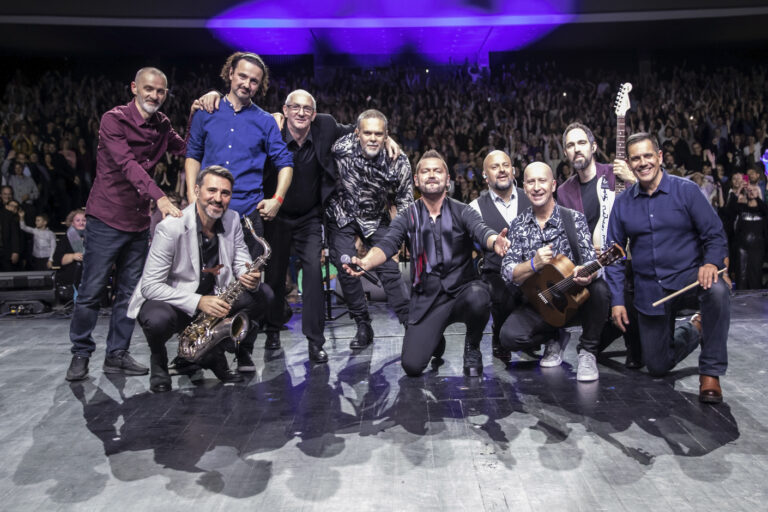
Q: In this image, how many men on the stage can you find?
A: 10